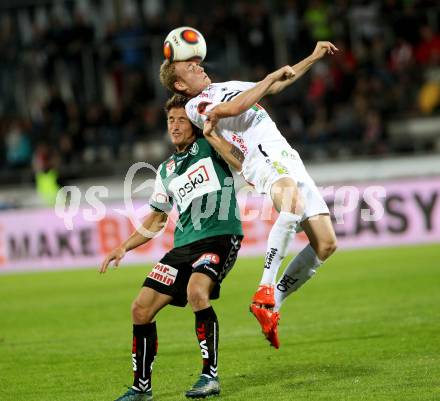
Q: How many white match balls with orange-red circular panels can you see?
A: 1